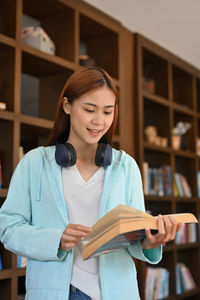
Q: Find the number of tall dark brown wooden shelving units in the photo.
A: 2